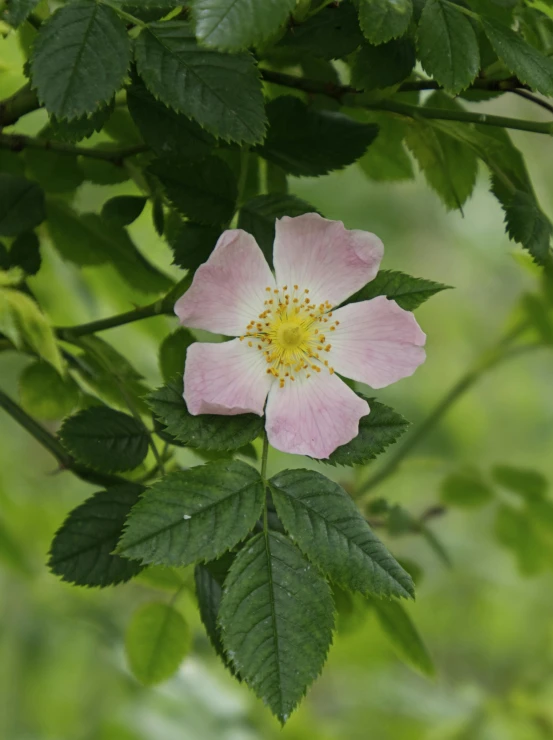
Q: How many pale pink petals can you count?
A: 5